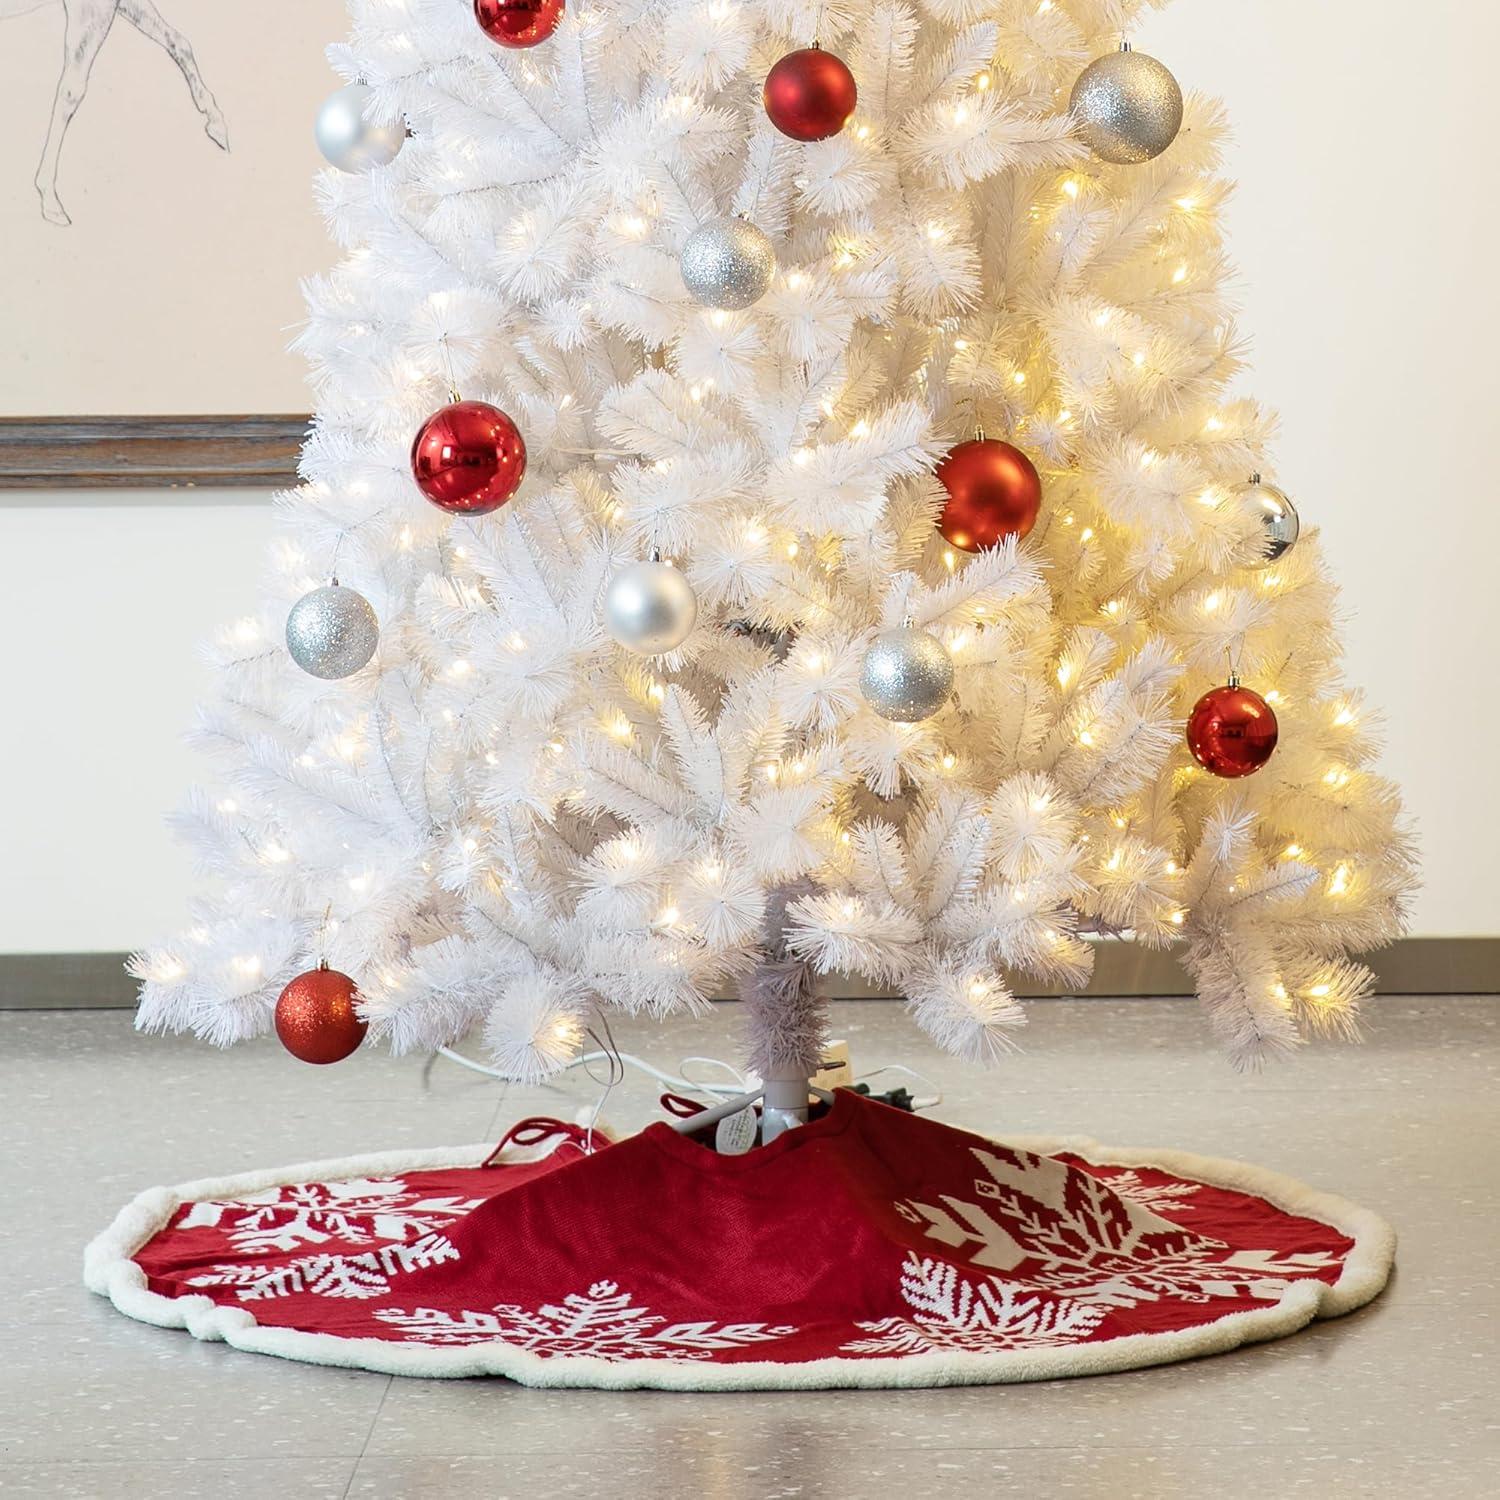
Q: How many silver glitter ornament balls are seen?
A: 4